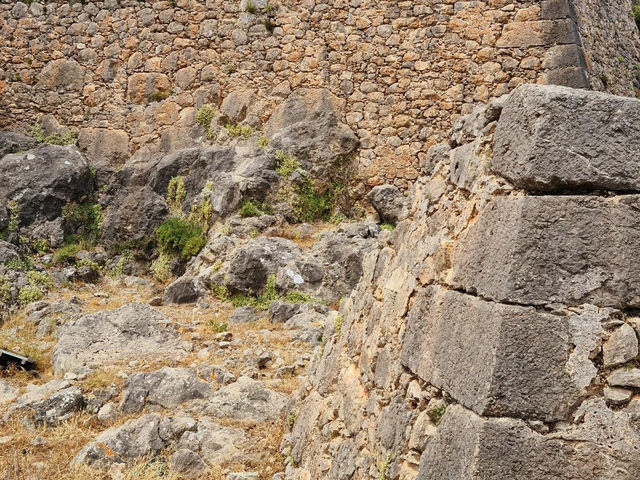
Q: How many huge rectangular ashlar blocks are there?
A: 4